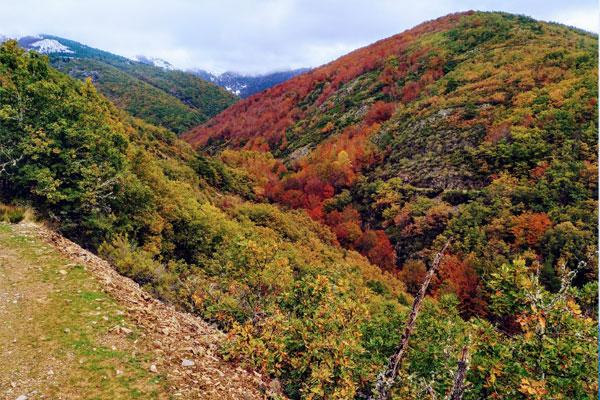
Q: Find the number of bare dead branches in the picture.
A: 2